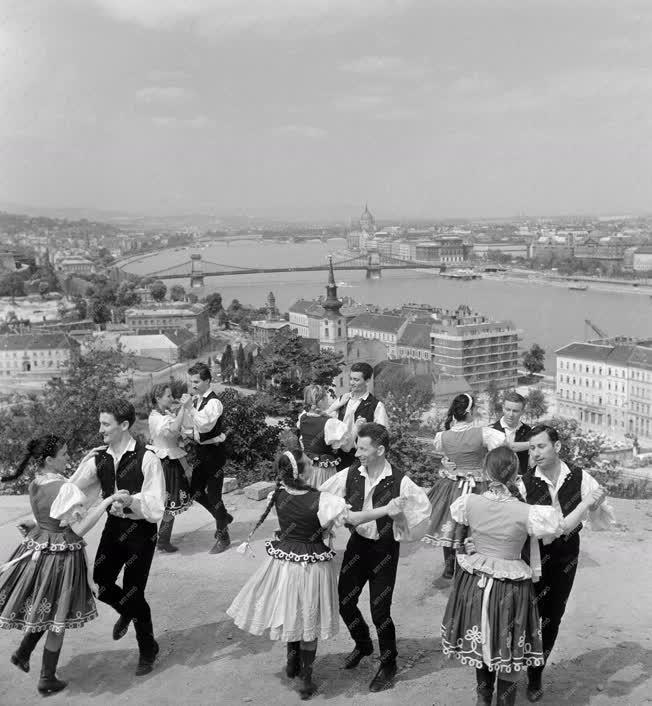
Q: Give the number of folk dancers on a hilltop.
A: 12